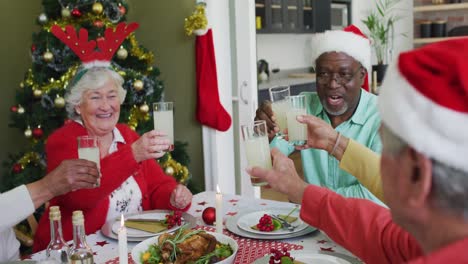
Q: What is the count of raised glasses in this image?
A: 5